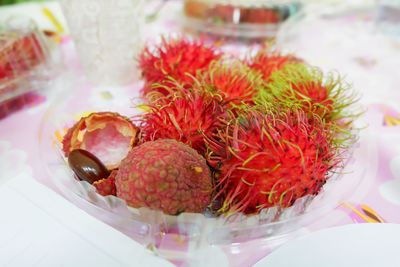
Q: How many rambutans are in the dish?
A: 6